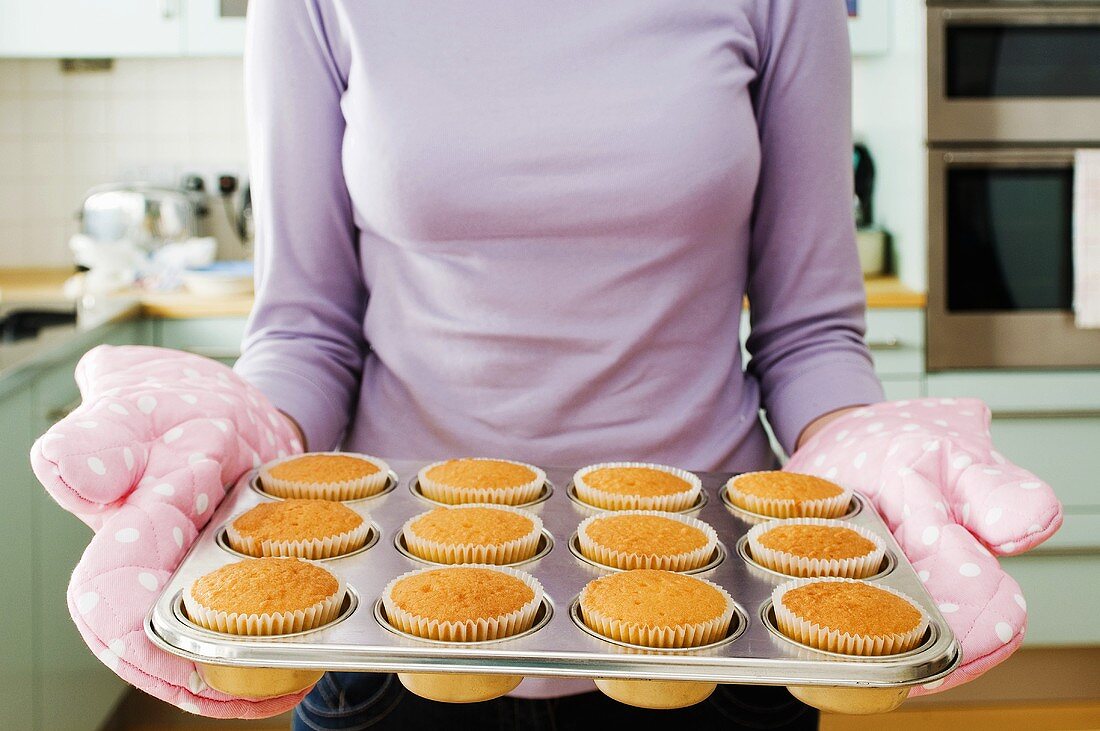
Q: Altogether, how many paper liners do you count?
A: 12